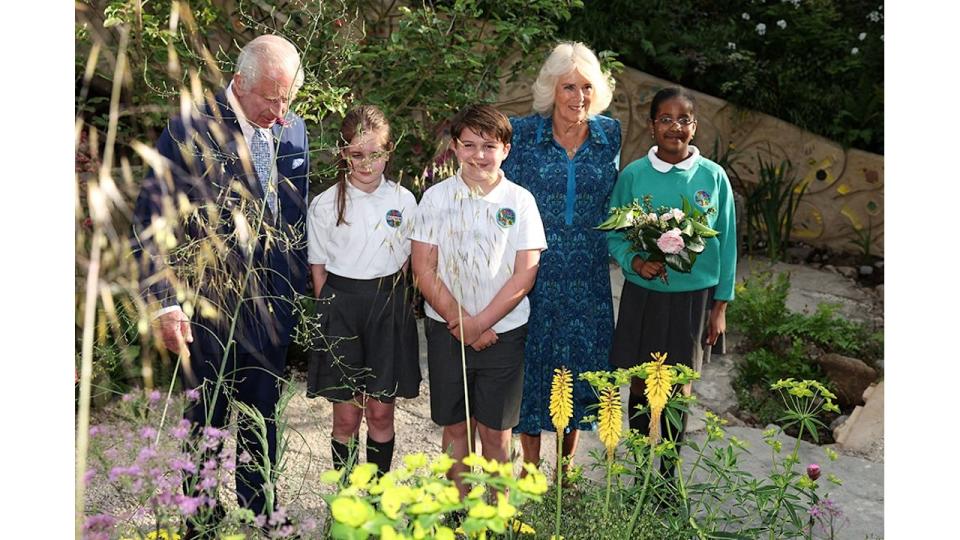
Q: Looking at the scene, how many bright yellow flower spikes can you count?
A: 3